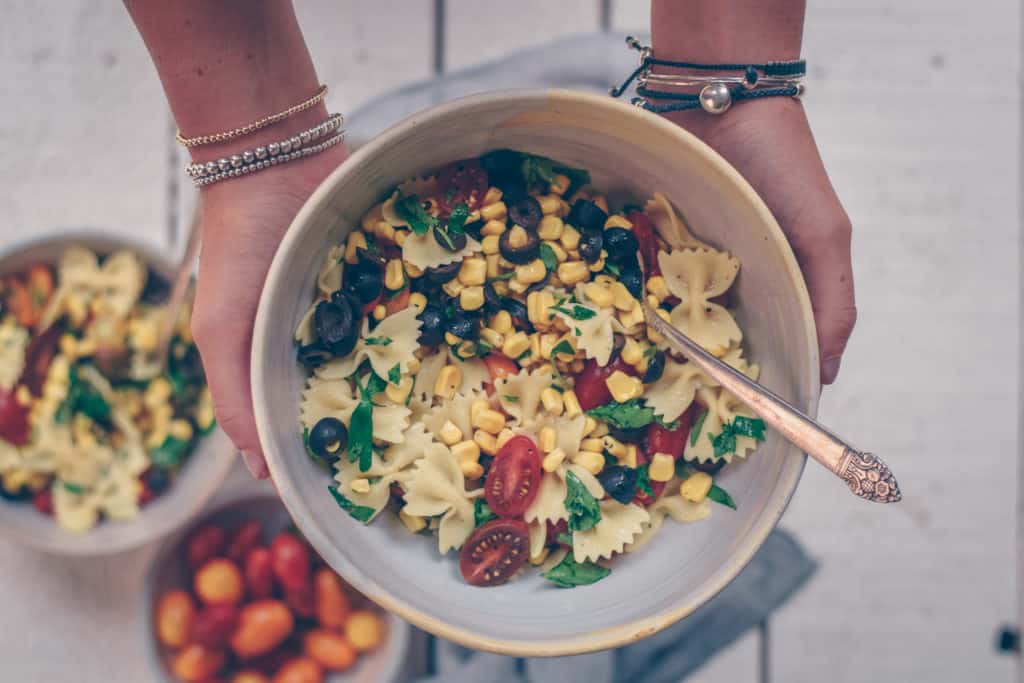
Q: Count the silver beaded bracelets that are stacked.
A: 2